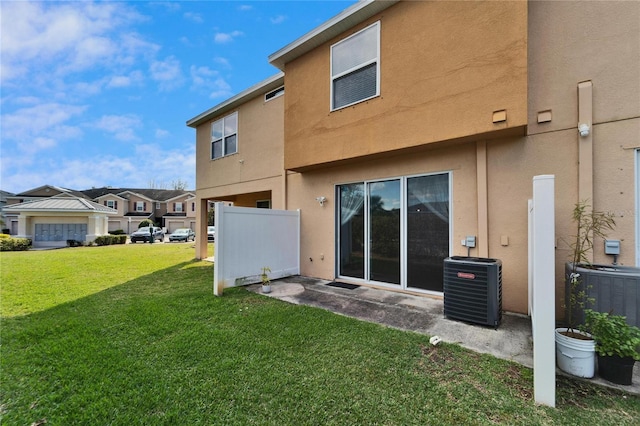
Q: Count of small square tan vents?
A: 2